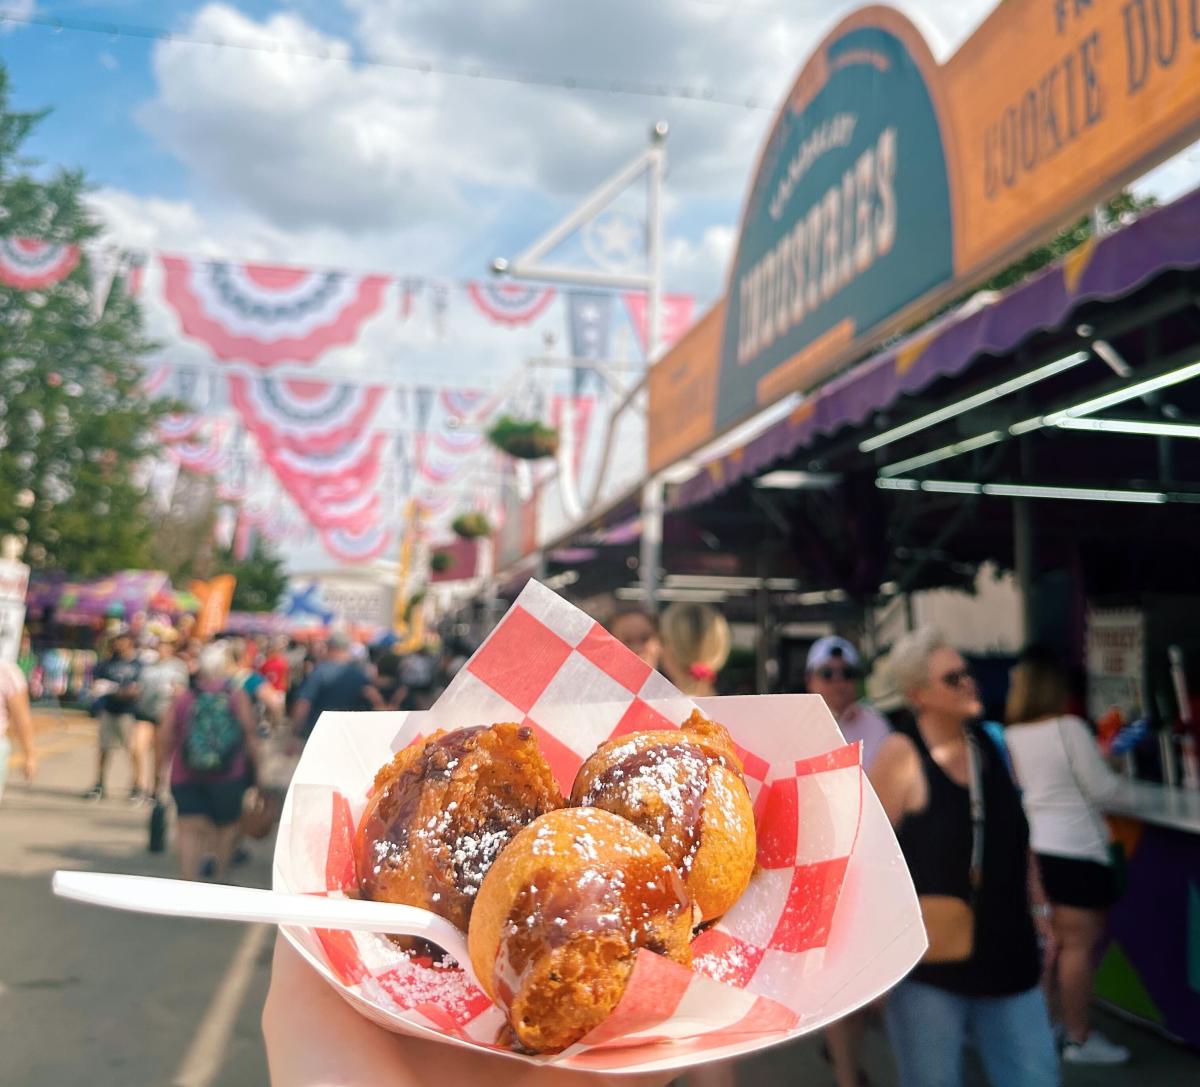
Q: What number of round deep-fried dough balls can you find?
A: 3